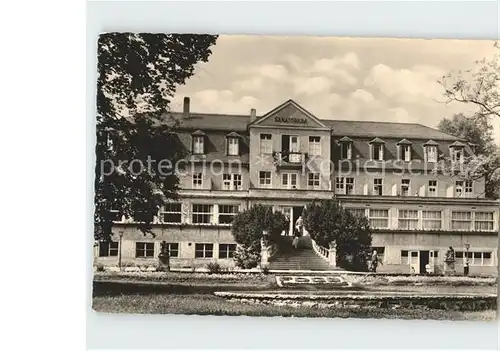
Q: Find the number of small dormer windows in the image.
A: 7